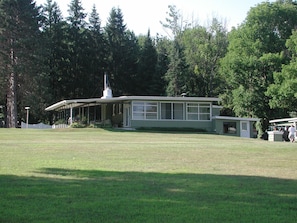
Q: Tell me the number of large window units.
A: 3